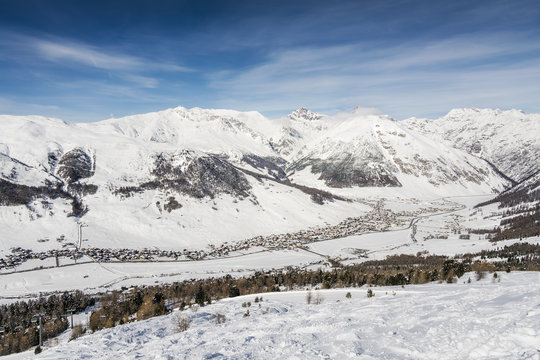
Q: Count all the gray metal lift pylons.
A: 2